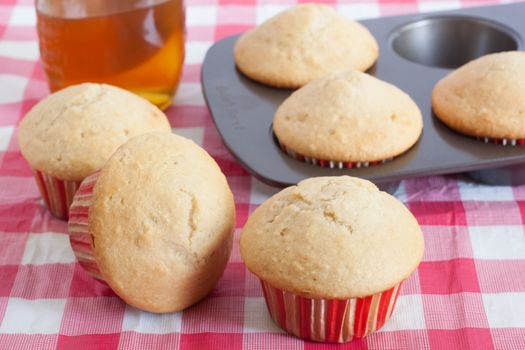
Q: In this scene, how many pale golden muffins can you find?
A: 6